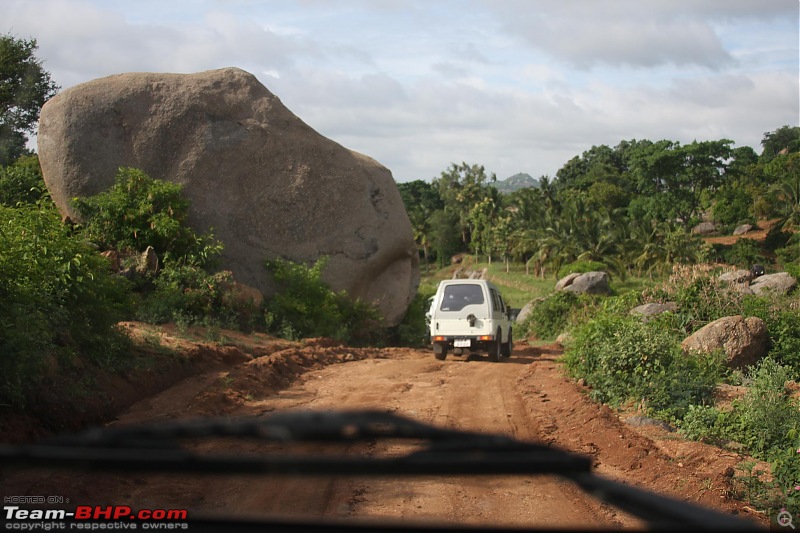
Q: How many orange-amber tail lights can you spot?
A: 2